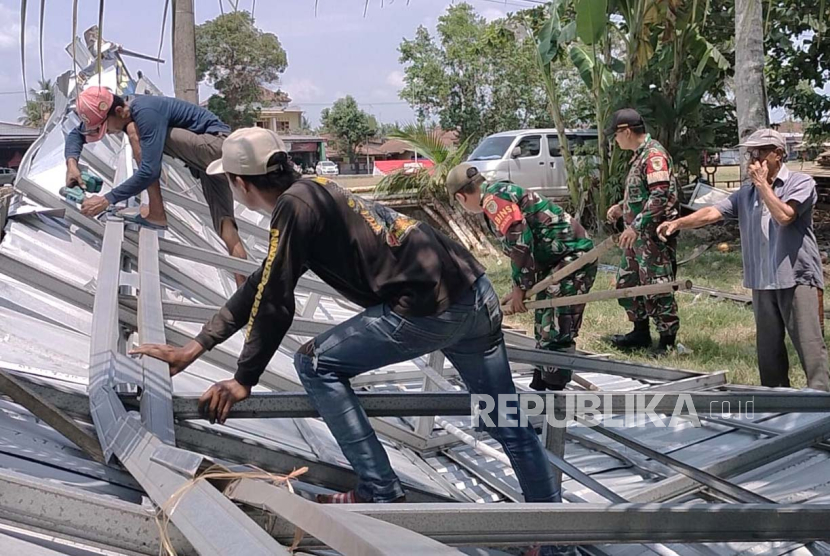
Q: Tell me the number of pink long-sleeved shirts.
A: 0